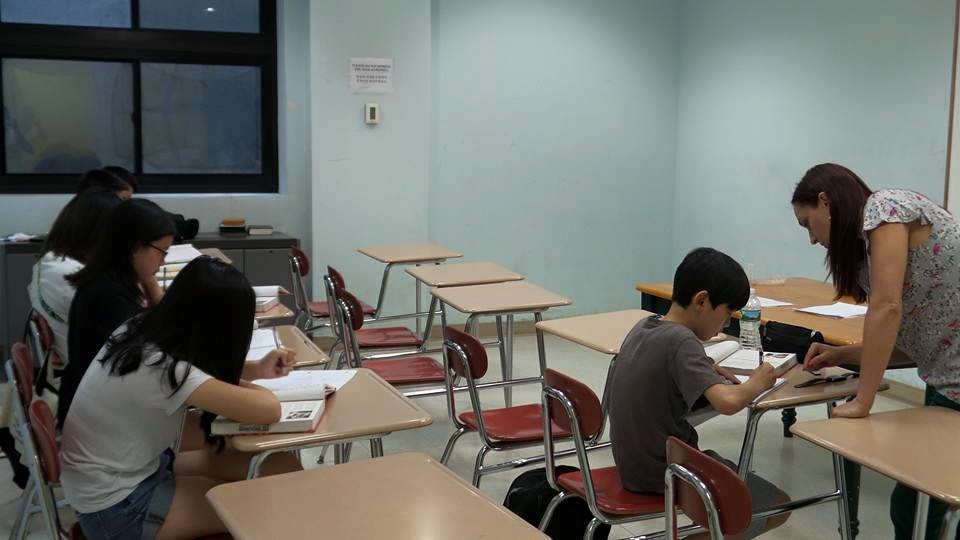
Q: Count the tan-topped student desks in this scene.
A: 11